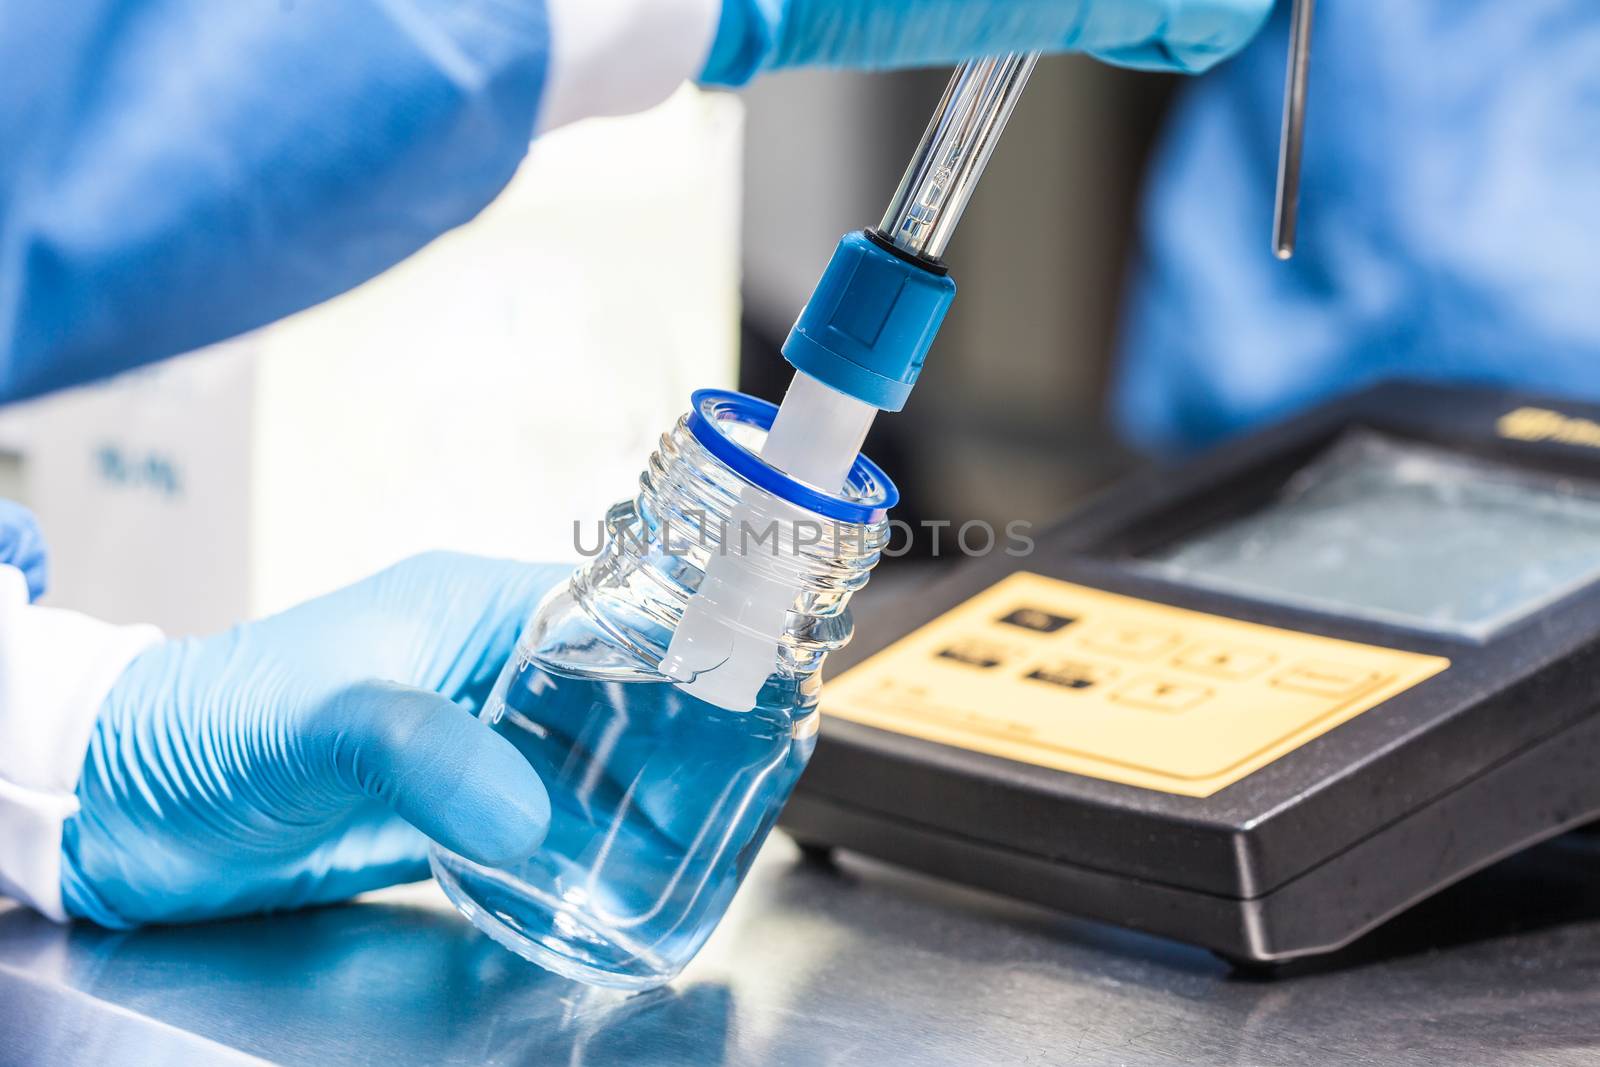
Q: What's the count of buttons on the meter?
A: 7